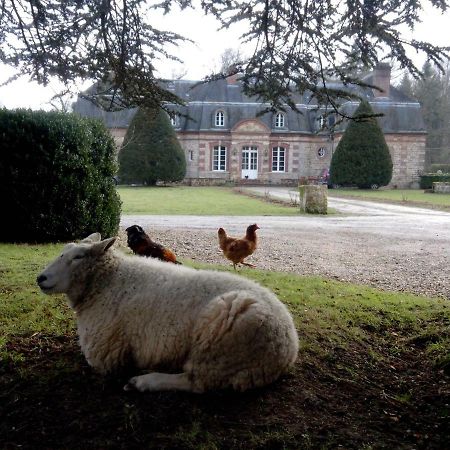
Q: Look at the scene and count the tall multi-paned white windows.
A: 2